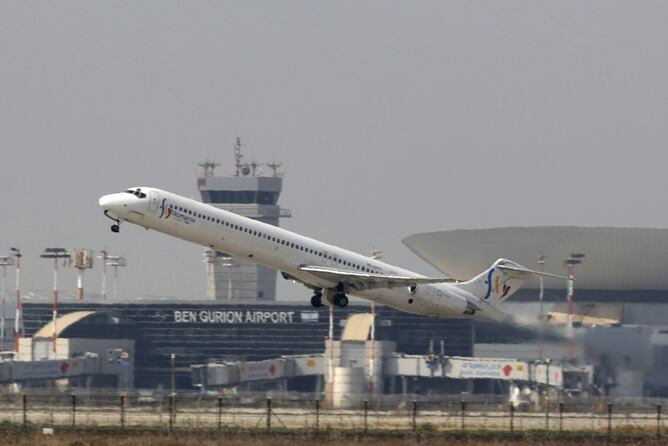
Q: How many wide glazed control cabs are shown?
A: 1